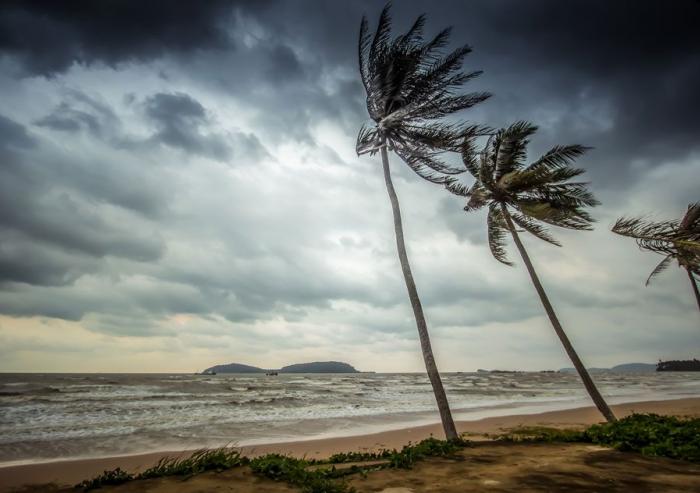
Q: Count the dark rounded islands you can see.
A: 2